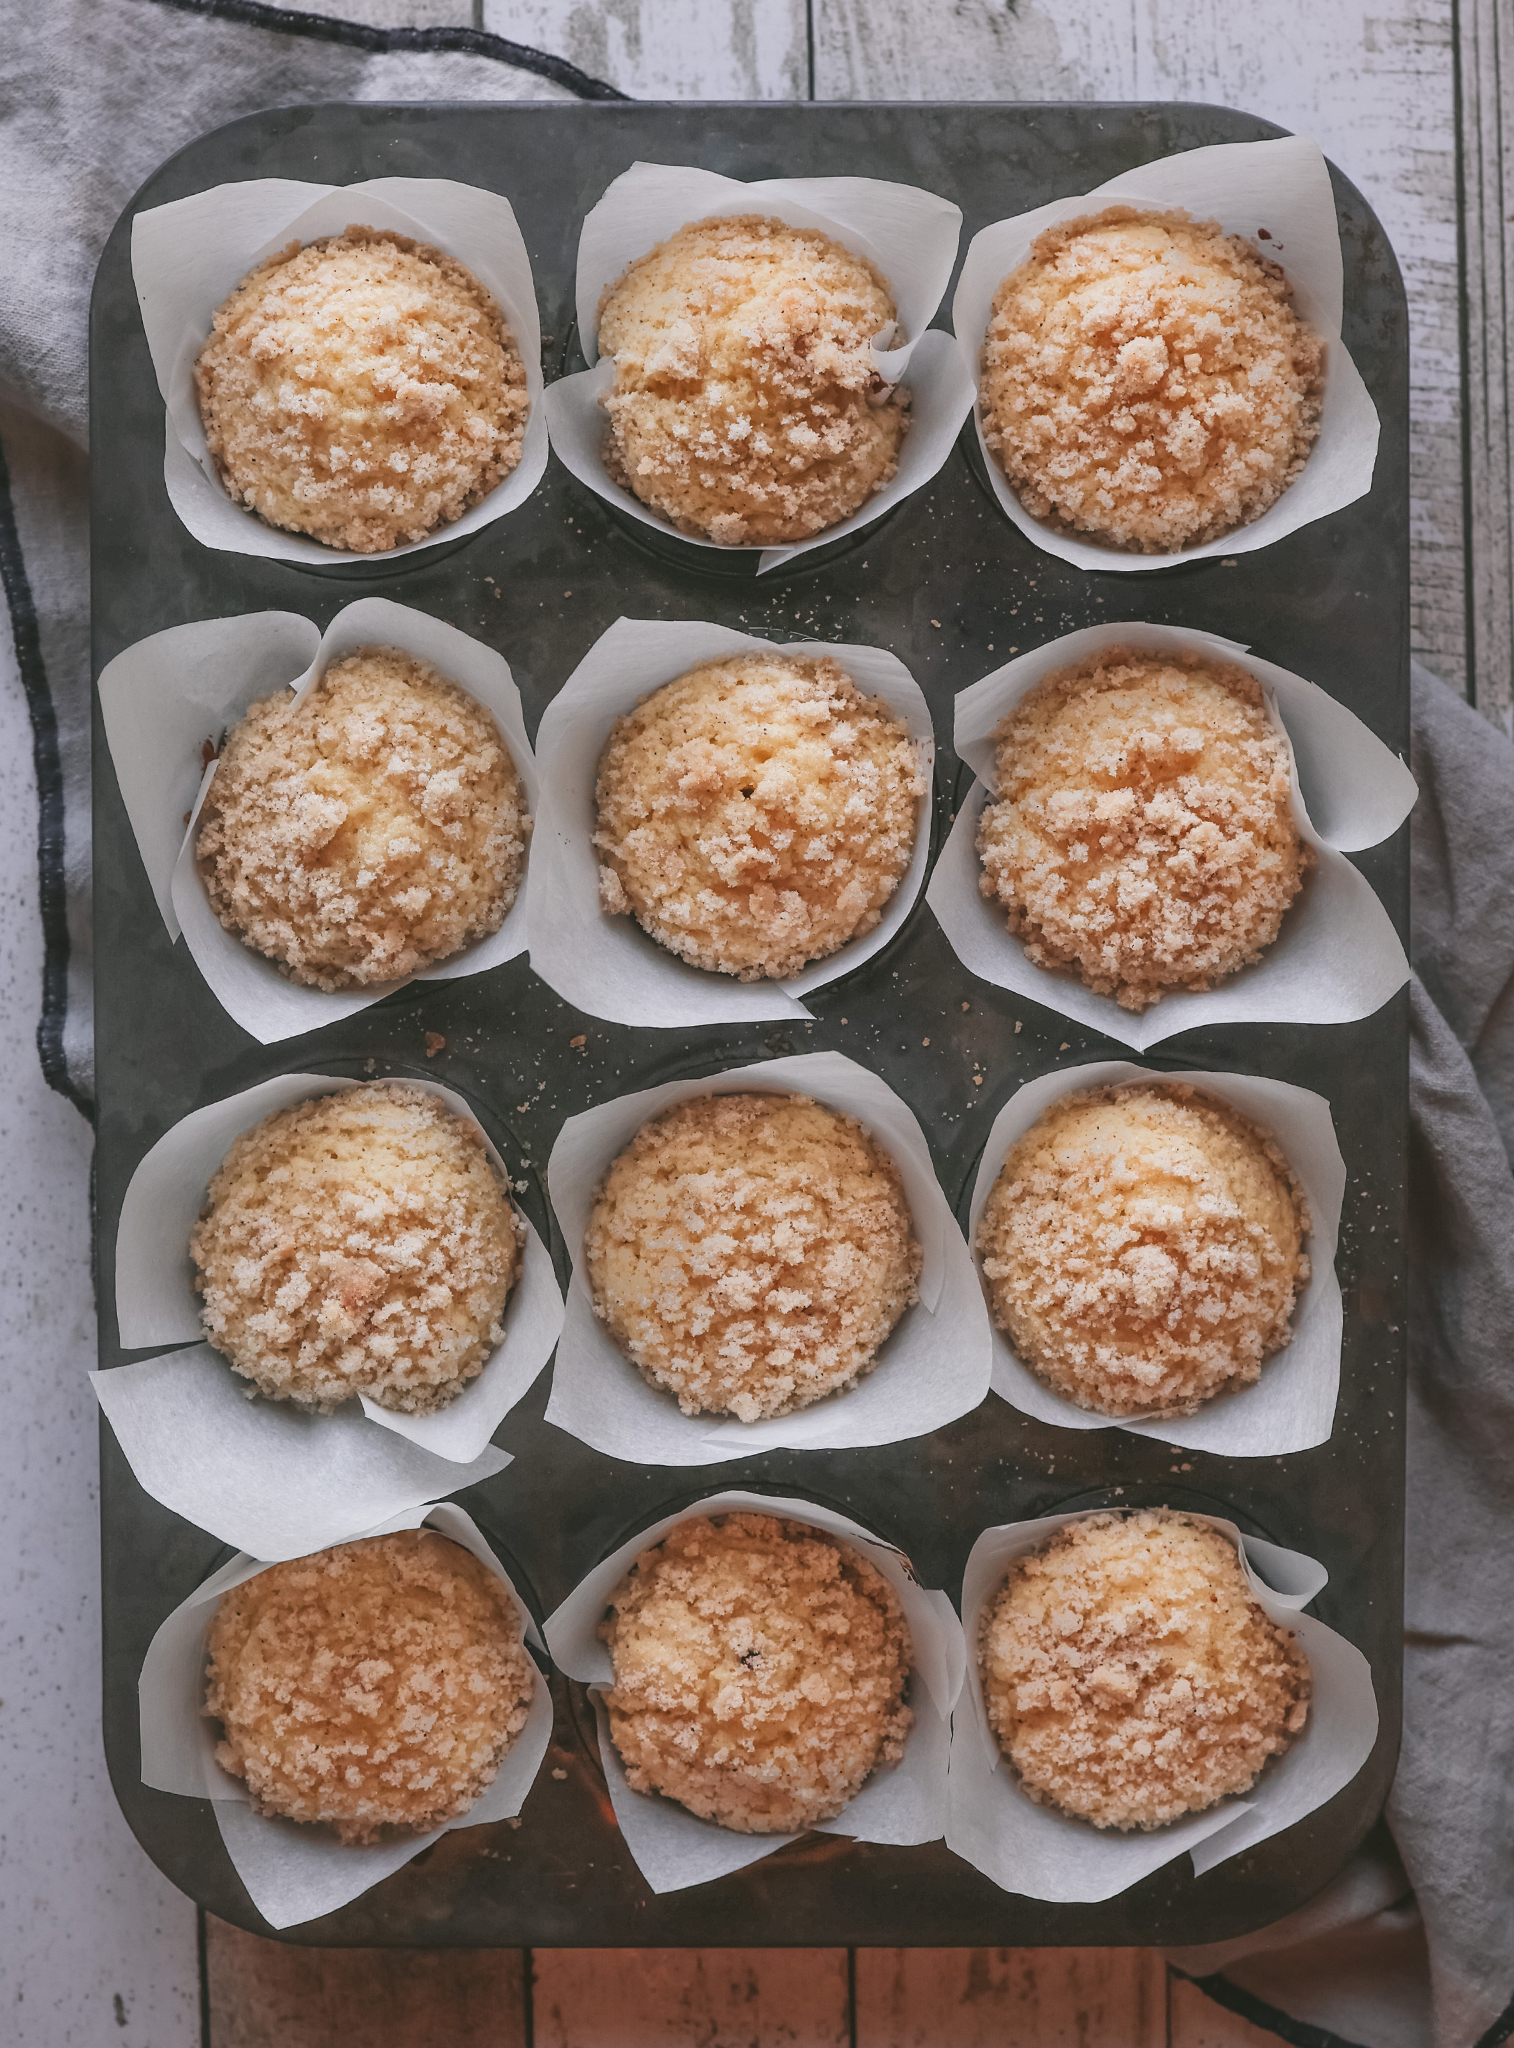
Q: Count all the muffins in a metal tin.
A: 12